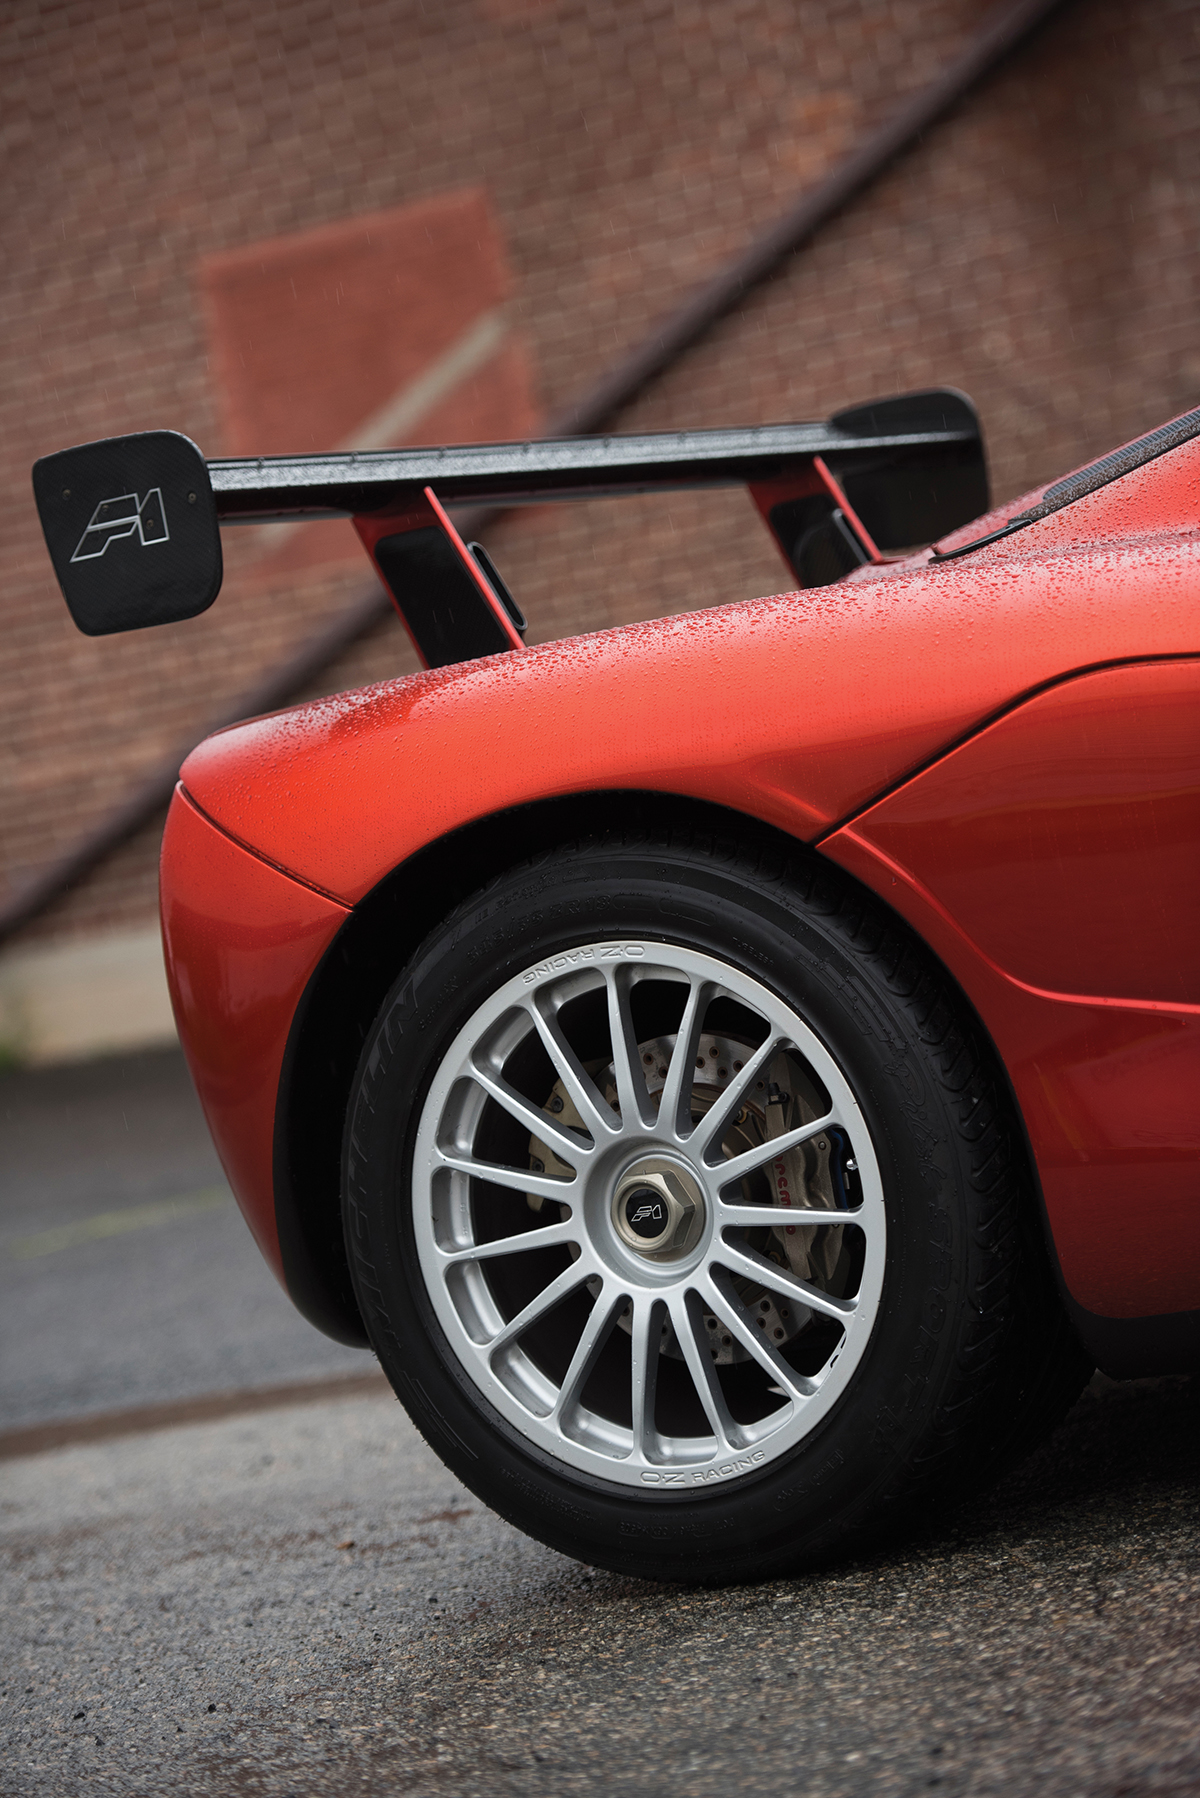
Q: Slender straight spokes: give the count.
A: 15